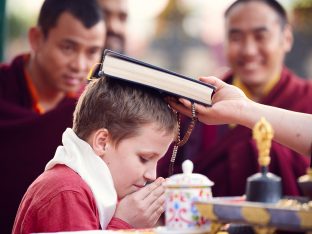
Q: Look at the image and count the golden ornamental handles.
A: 1